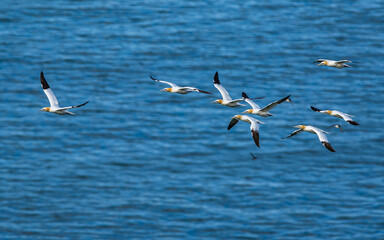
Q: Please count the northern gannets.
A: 8